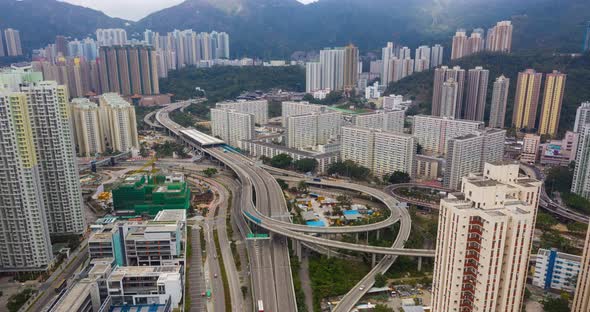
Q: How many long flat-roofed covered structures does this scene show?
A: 1